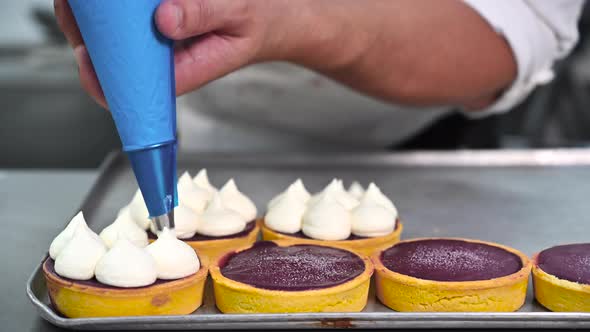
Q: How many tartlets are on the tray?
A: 6